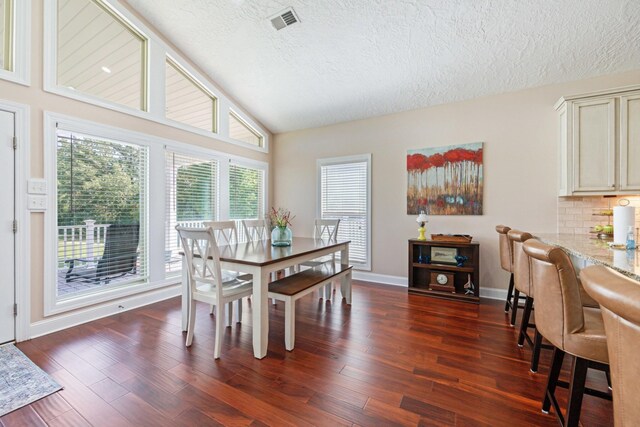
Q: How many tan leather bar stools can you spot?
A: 4